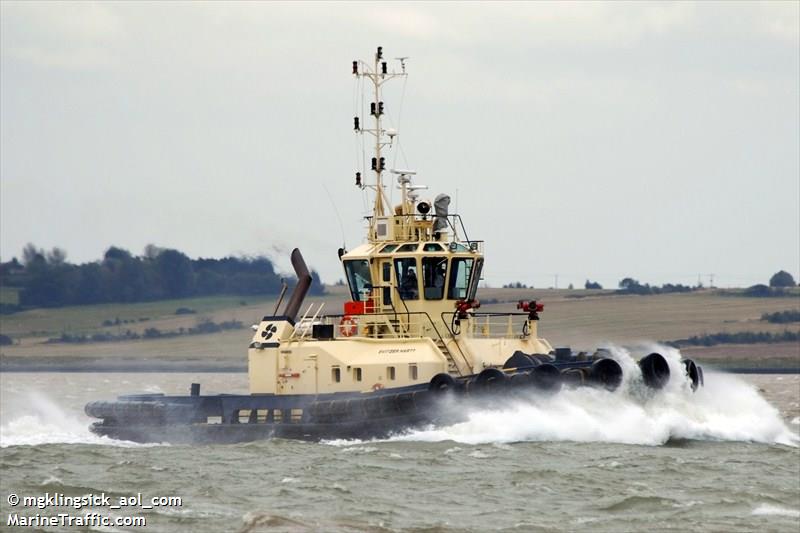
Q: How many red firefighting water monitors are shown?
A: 2